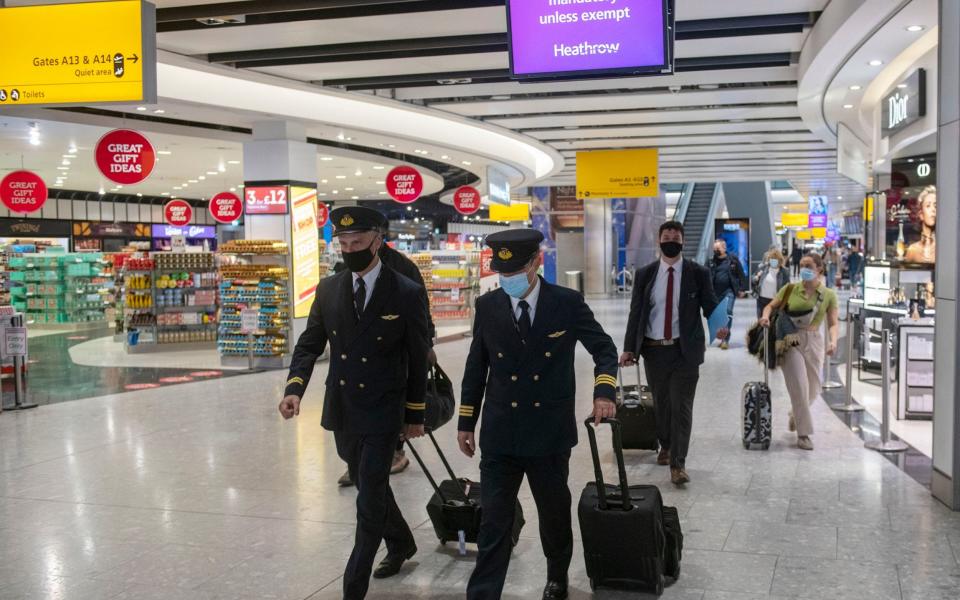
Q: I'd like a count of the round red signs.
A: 7